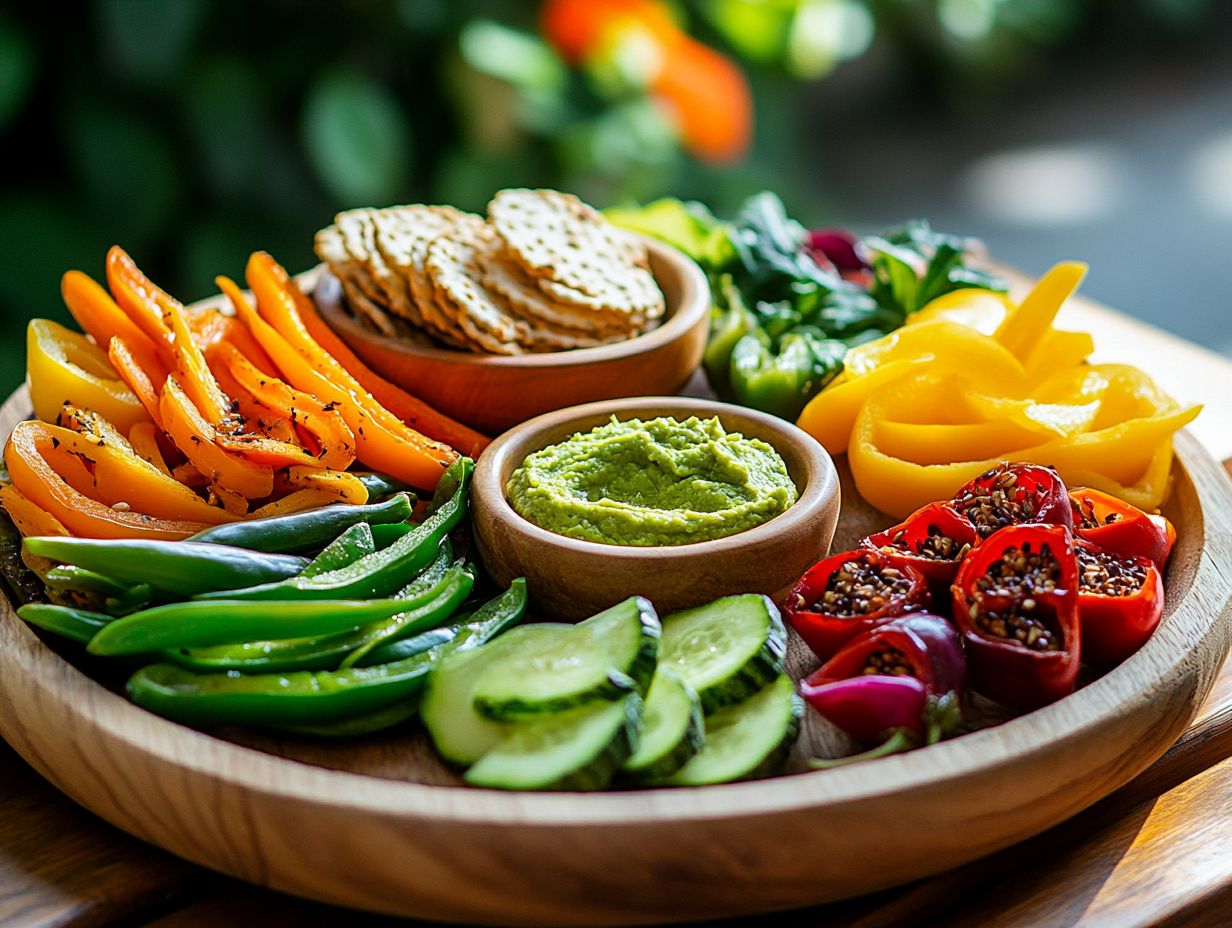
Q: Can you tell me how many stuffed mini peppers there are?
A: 7